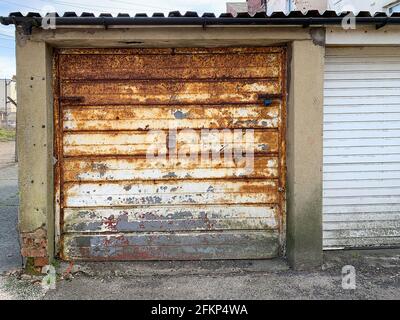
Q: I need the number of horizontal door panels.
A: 8